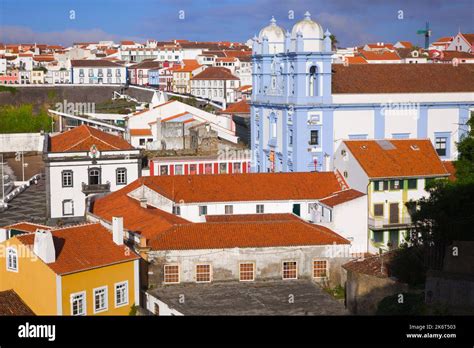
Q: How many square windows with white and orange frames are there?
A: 5